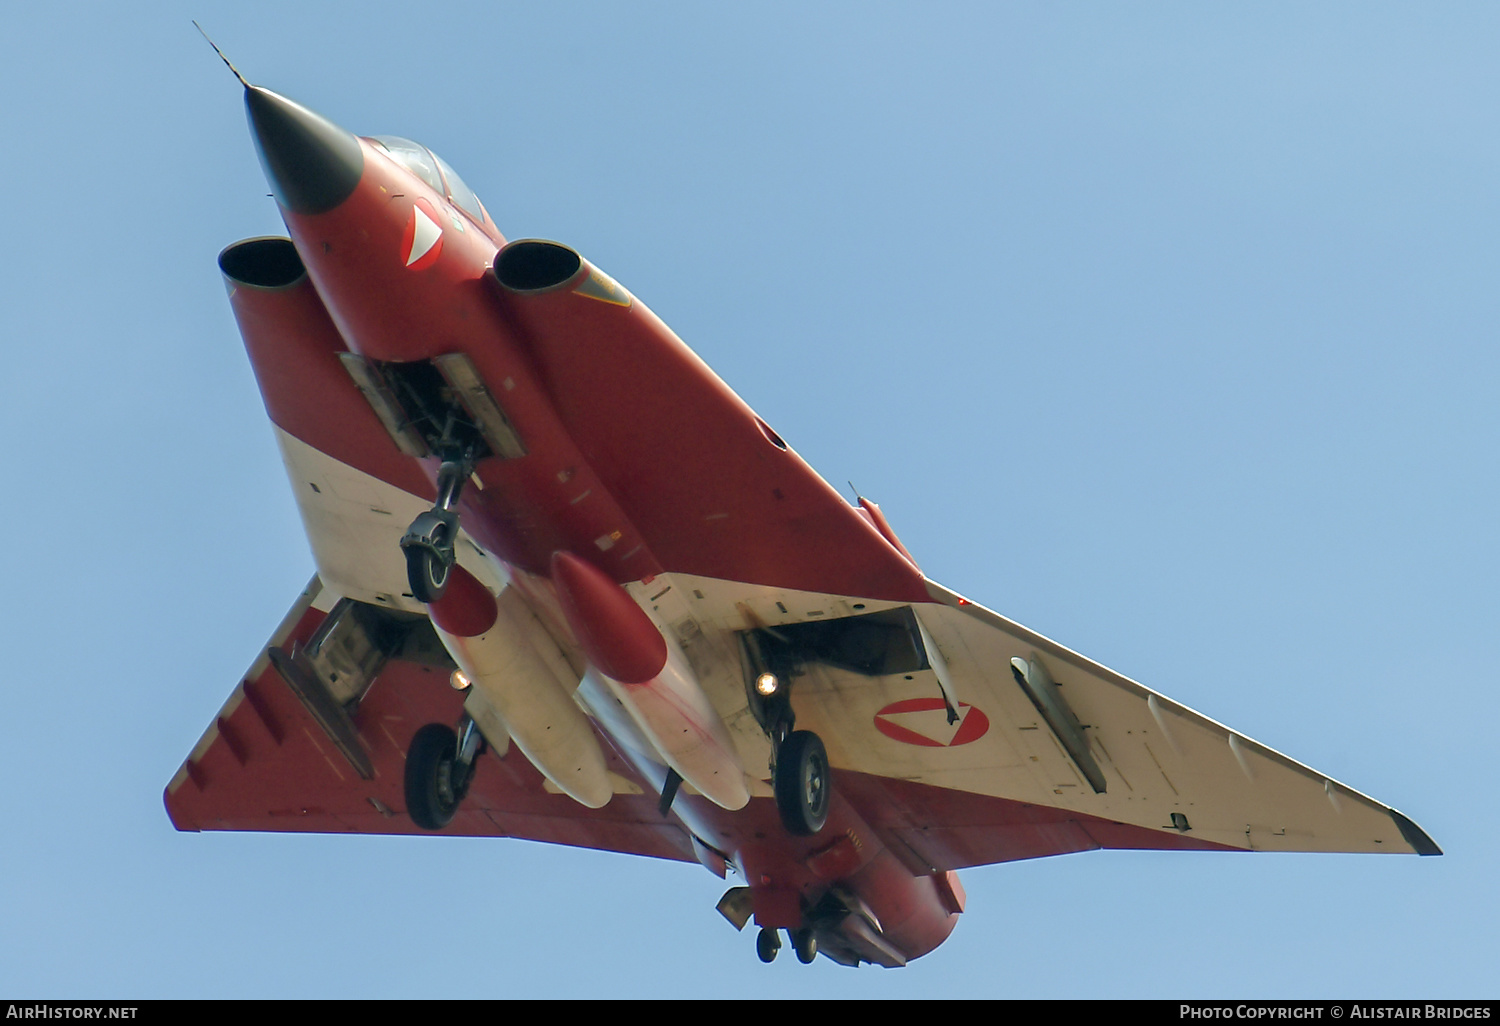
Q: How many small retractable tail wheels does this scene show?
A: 2